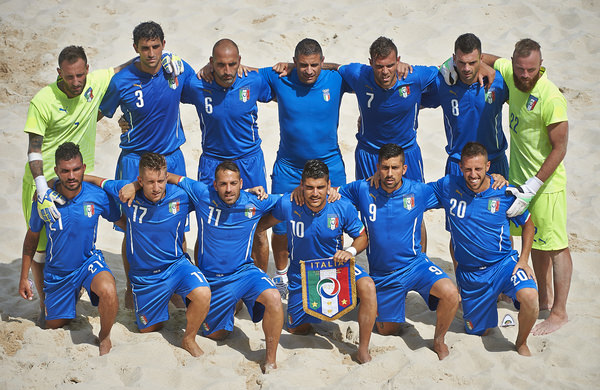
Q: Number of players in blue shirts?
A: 11